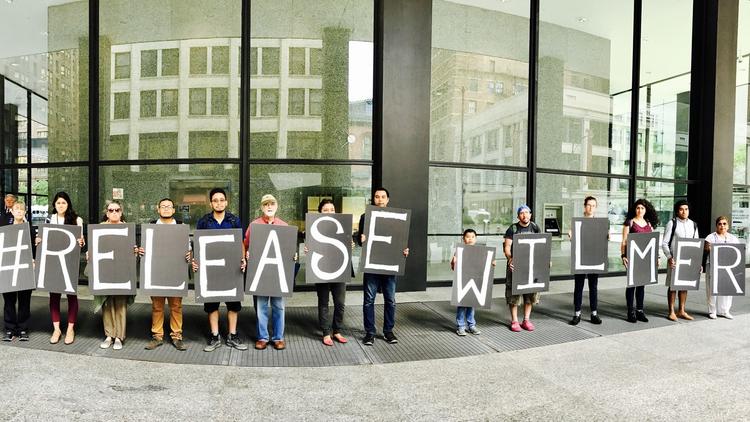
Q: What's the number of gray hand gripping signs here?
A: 14